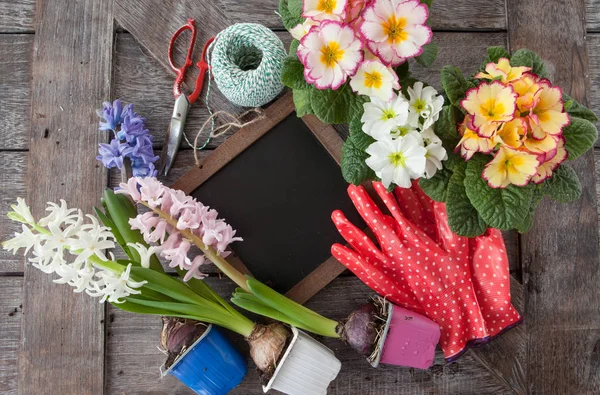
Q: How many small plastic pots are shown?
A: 3